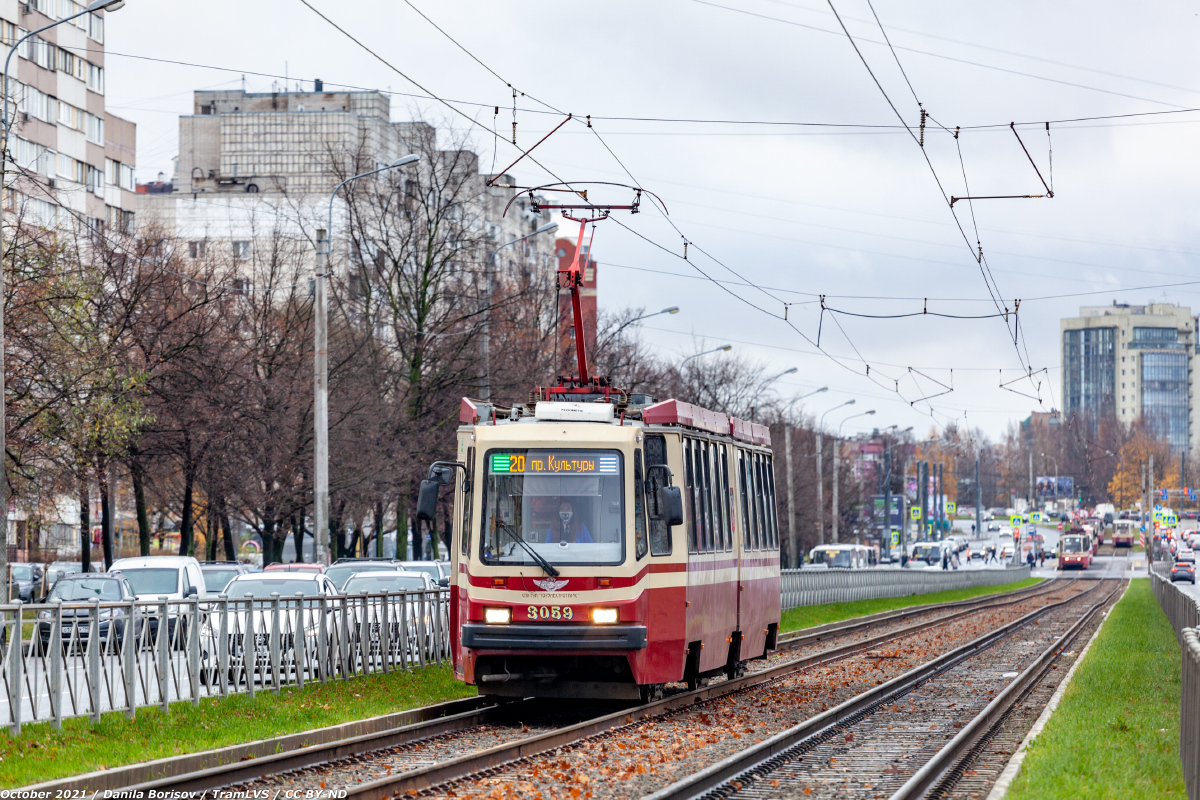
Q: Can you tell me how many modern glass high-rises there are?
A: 1